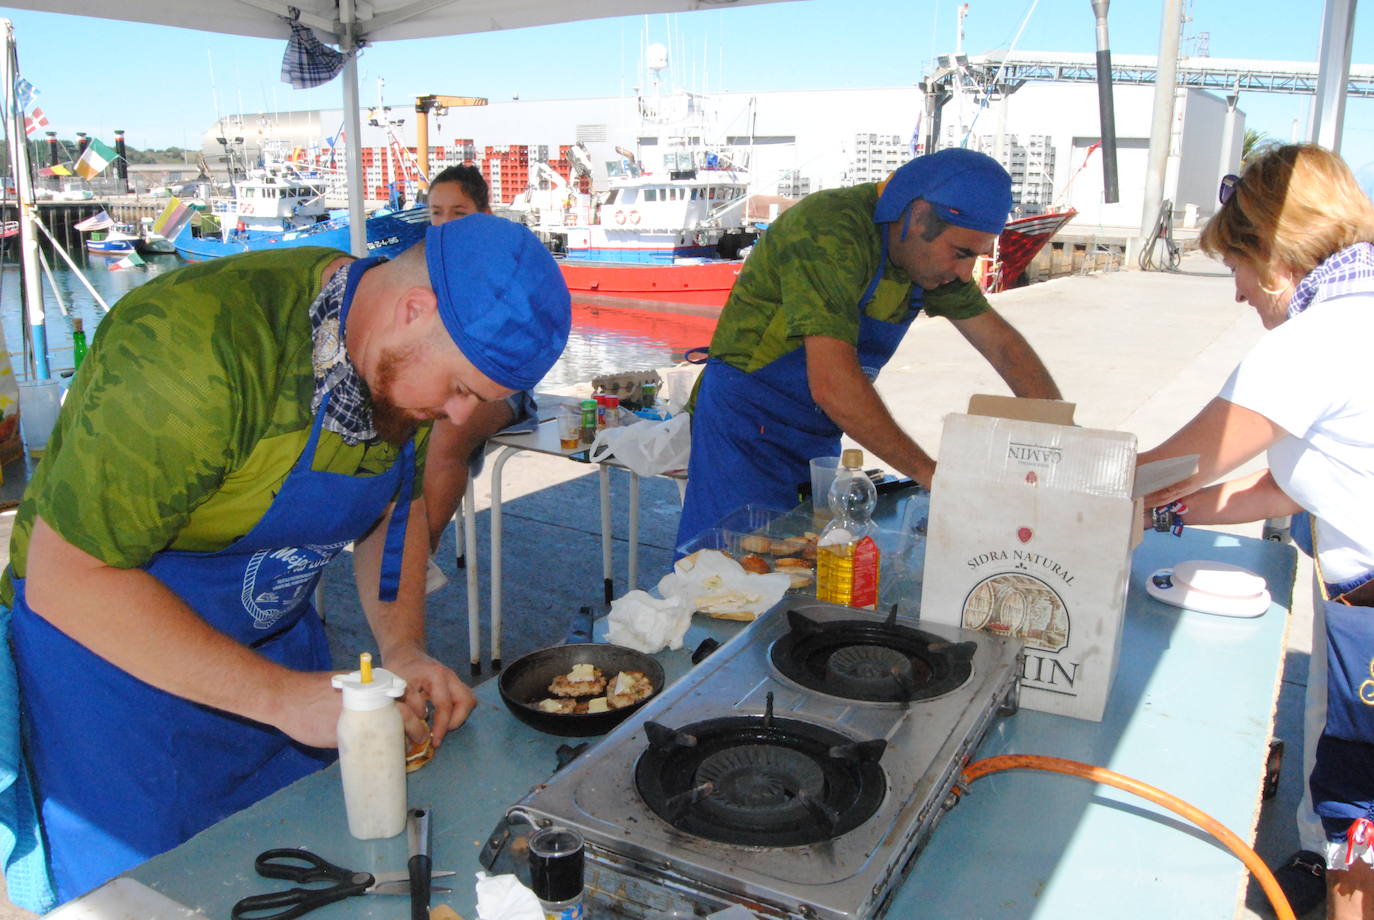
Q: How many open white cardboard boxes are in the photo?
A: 1